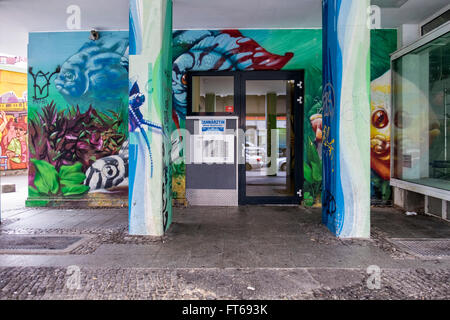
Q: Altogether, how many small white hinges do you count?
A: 3